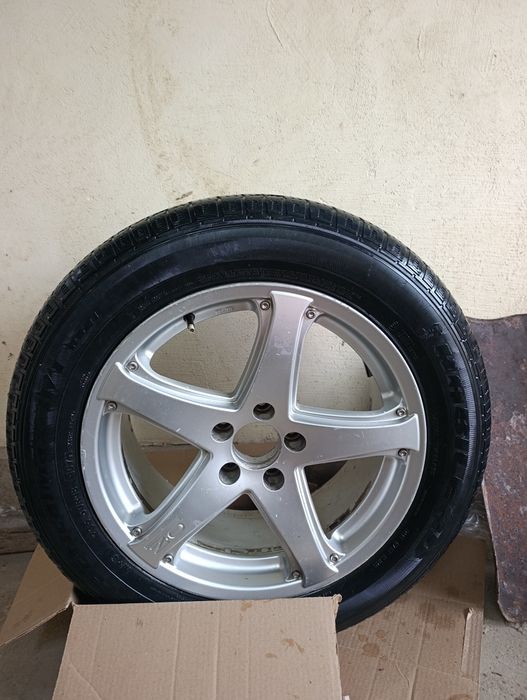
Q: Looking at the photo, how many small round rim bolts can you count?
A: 10